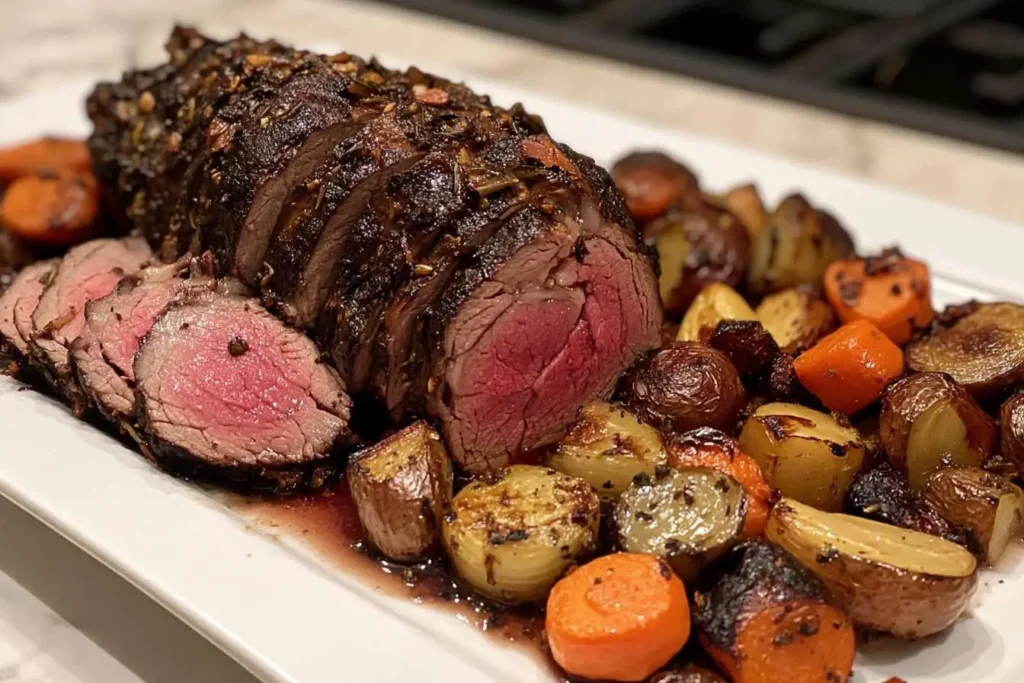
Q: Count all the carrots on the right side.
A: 5